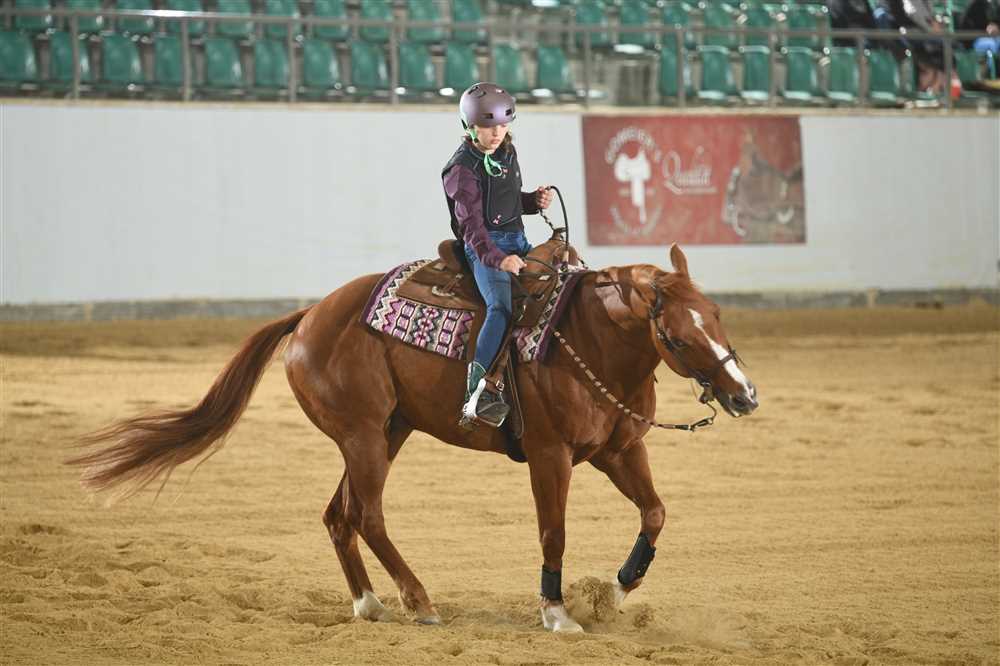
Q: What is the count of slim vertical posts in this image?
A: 10